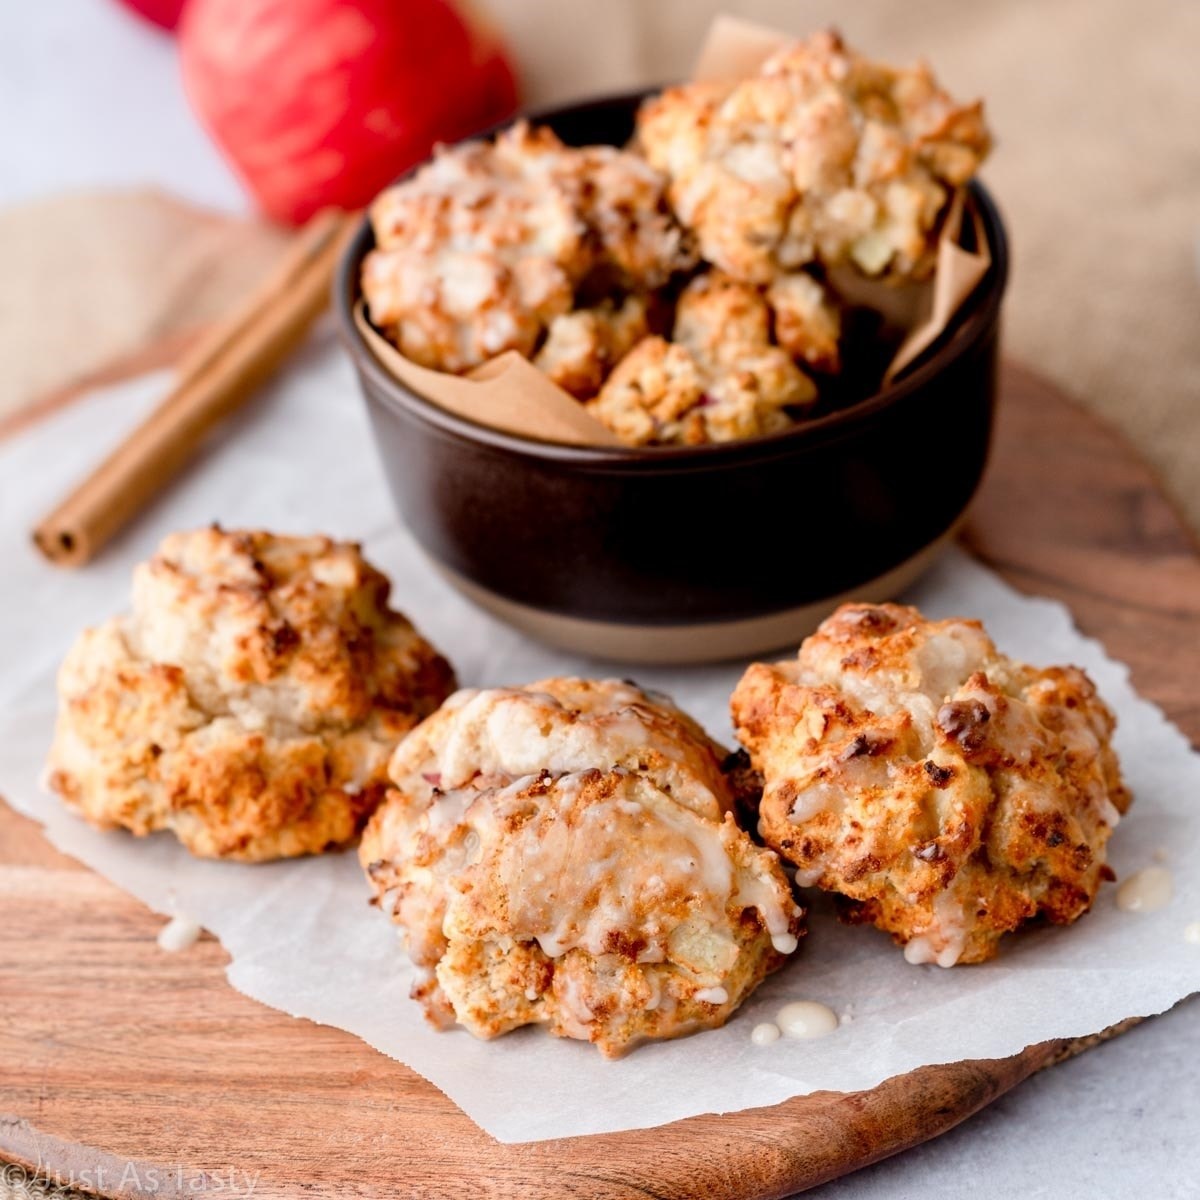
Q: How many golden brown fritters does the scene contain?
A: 6